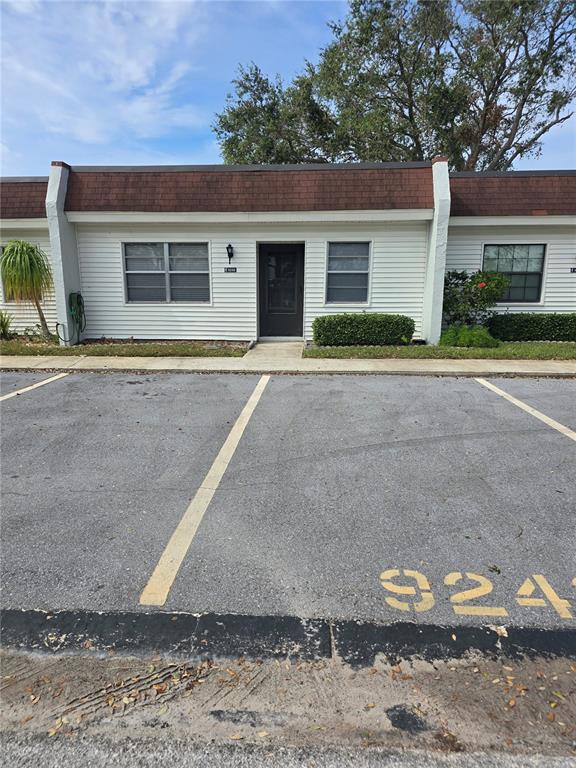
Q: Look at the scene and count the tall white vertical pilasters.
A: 2